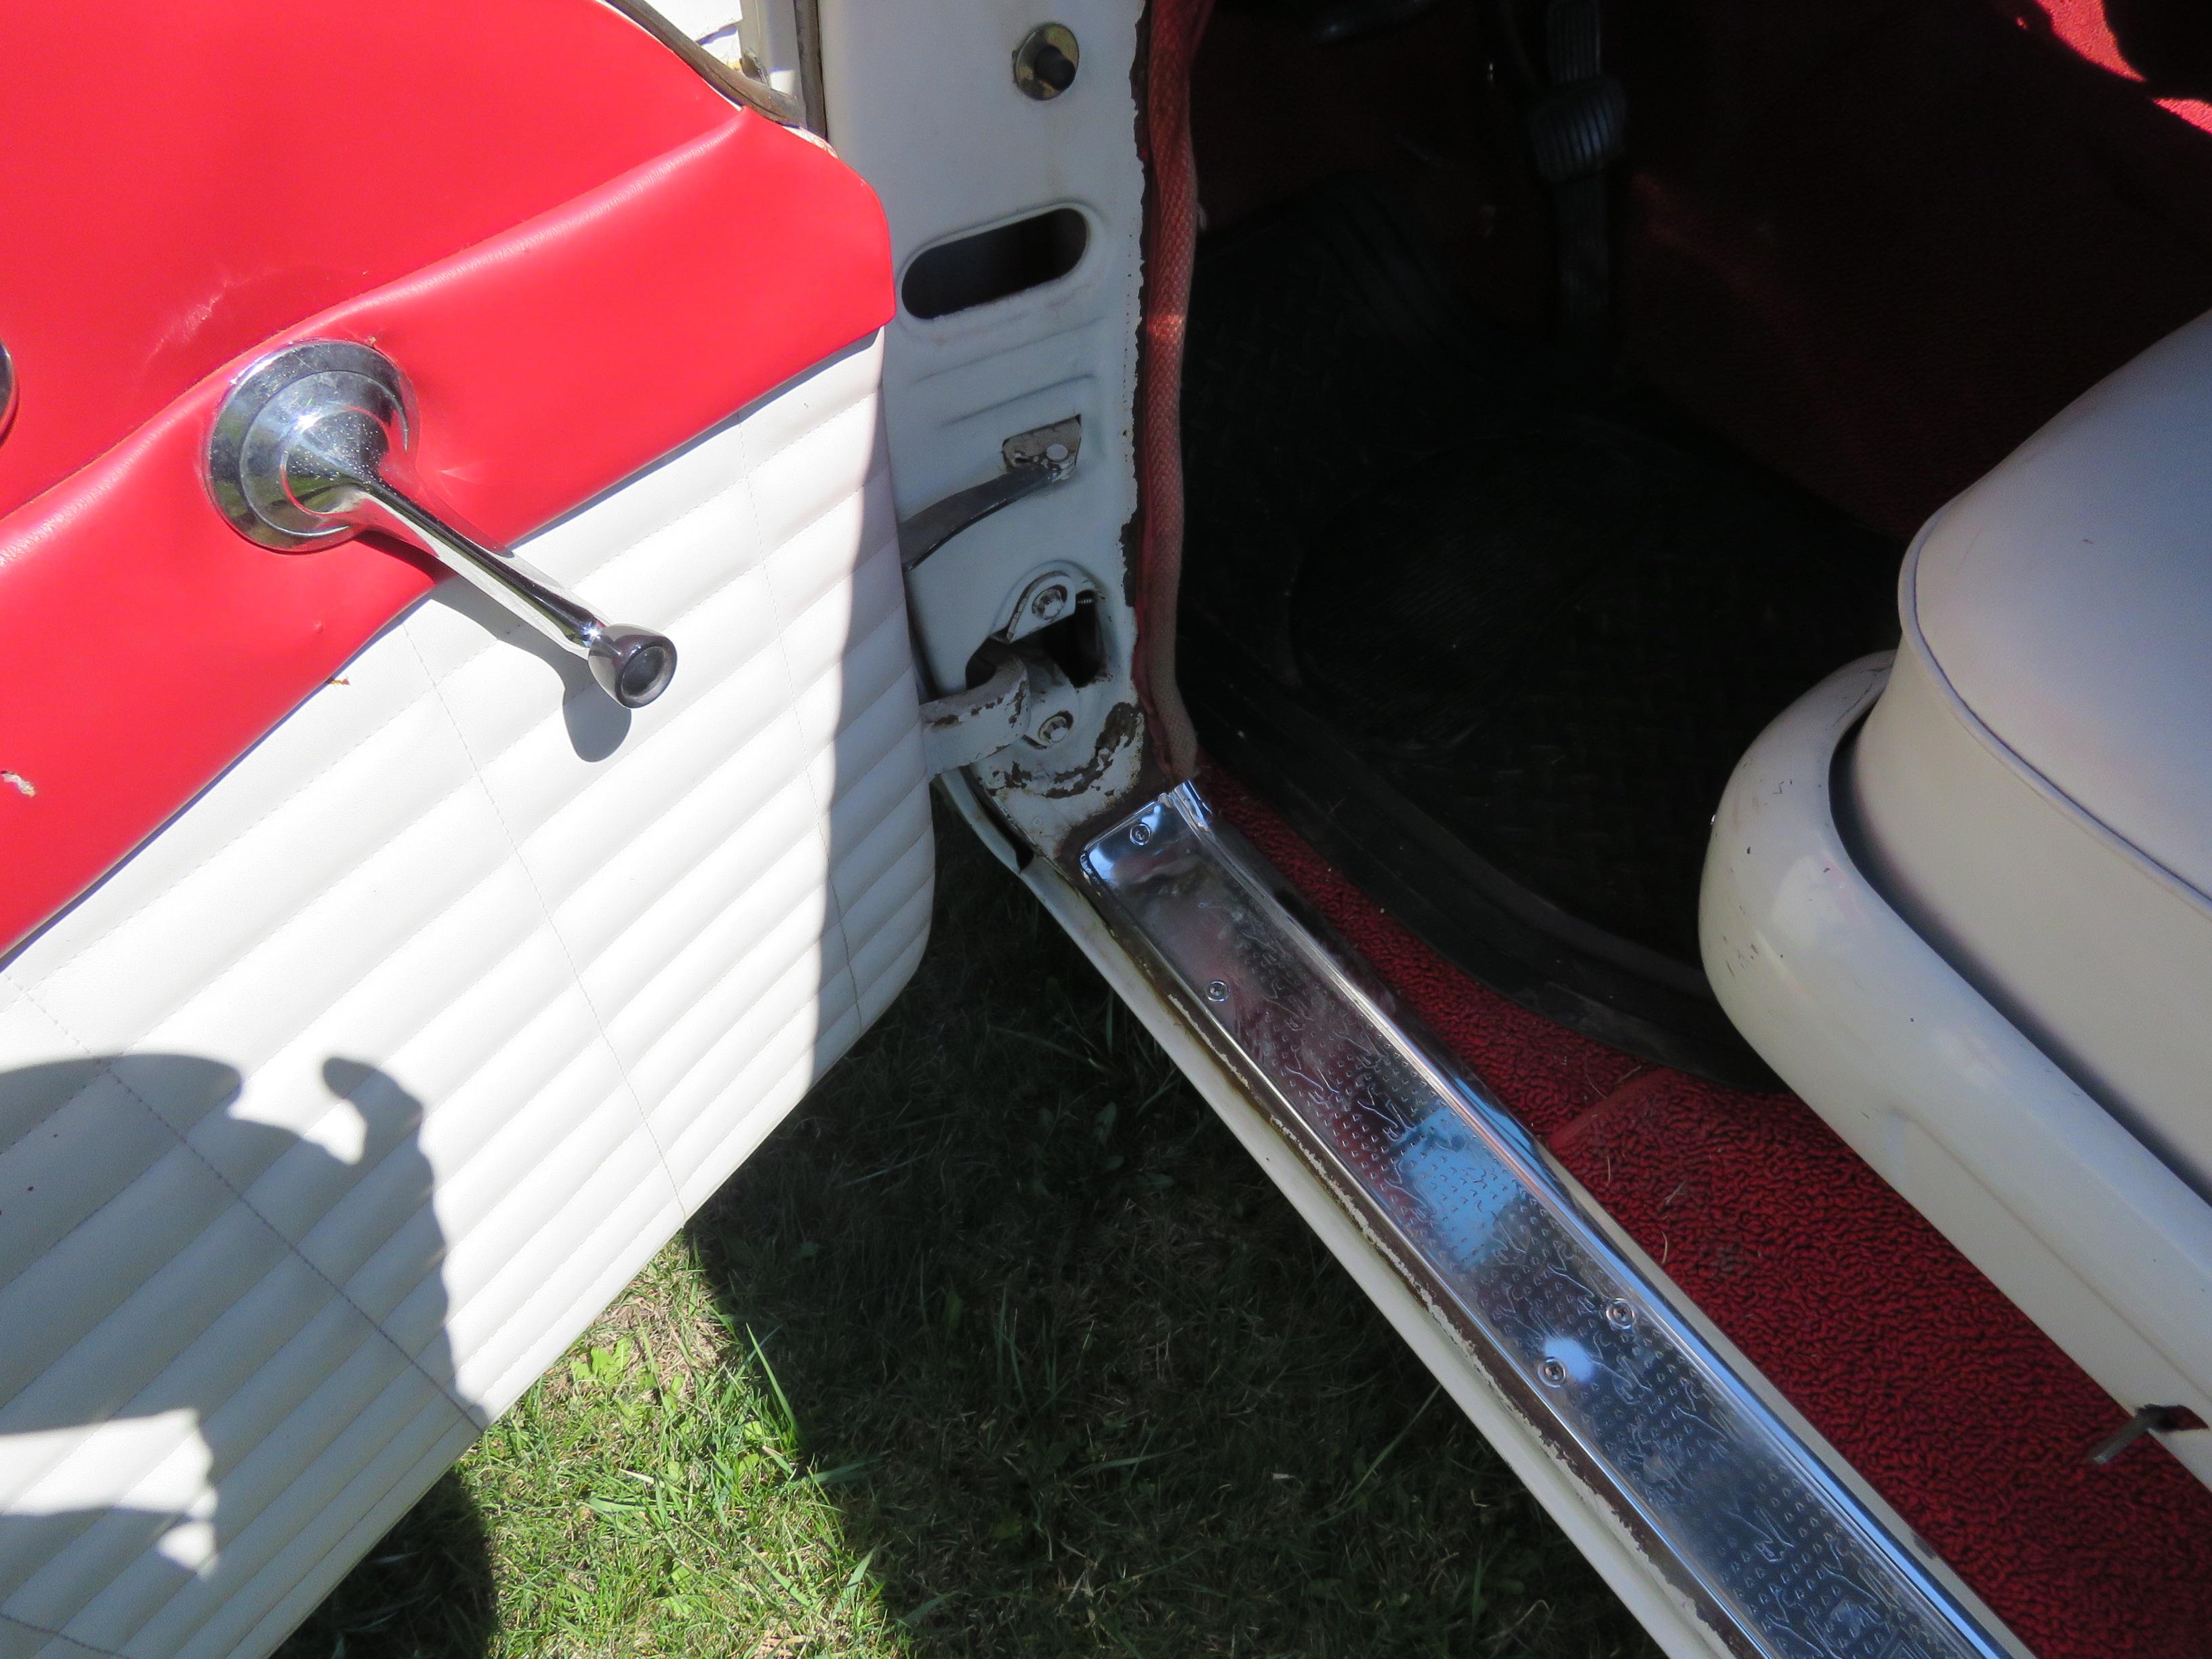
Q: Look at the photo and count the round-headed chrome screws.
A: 4